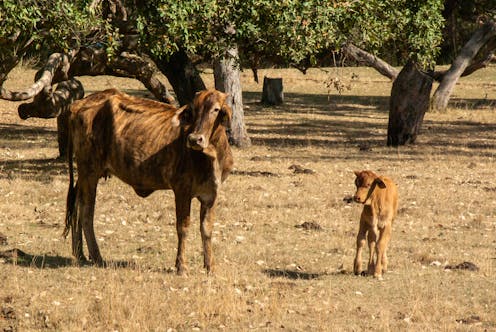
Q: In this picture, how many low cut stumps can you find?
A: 1